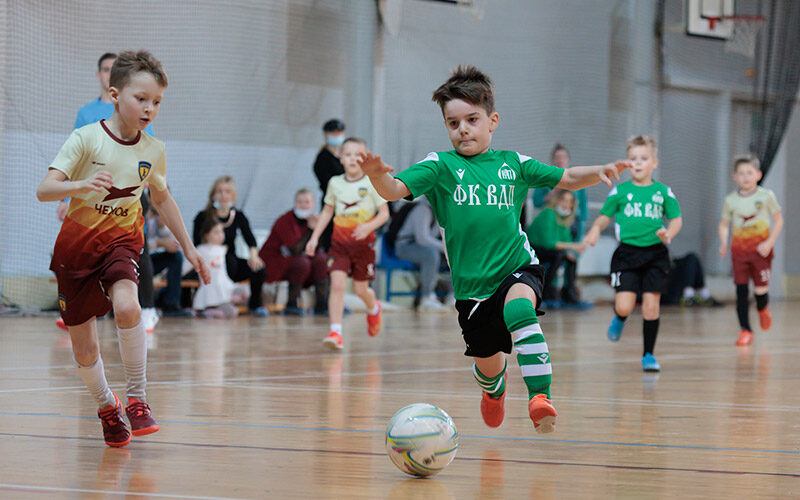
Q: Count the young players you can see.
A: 5